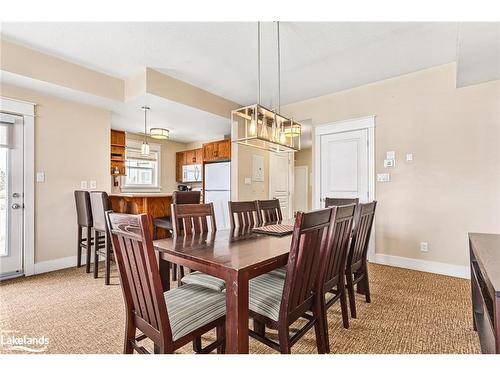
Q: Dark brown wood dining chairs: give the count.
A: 8